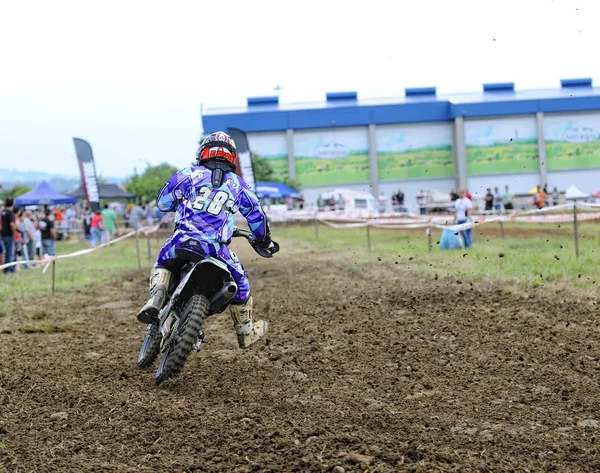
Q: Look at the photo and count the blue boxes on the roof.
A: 5